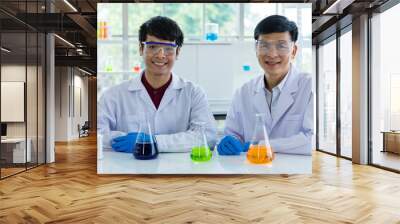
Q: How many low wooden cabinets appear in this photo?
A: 1